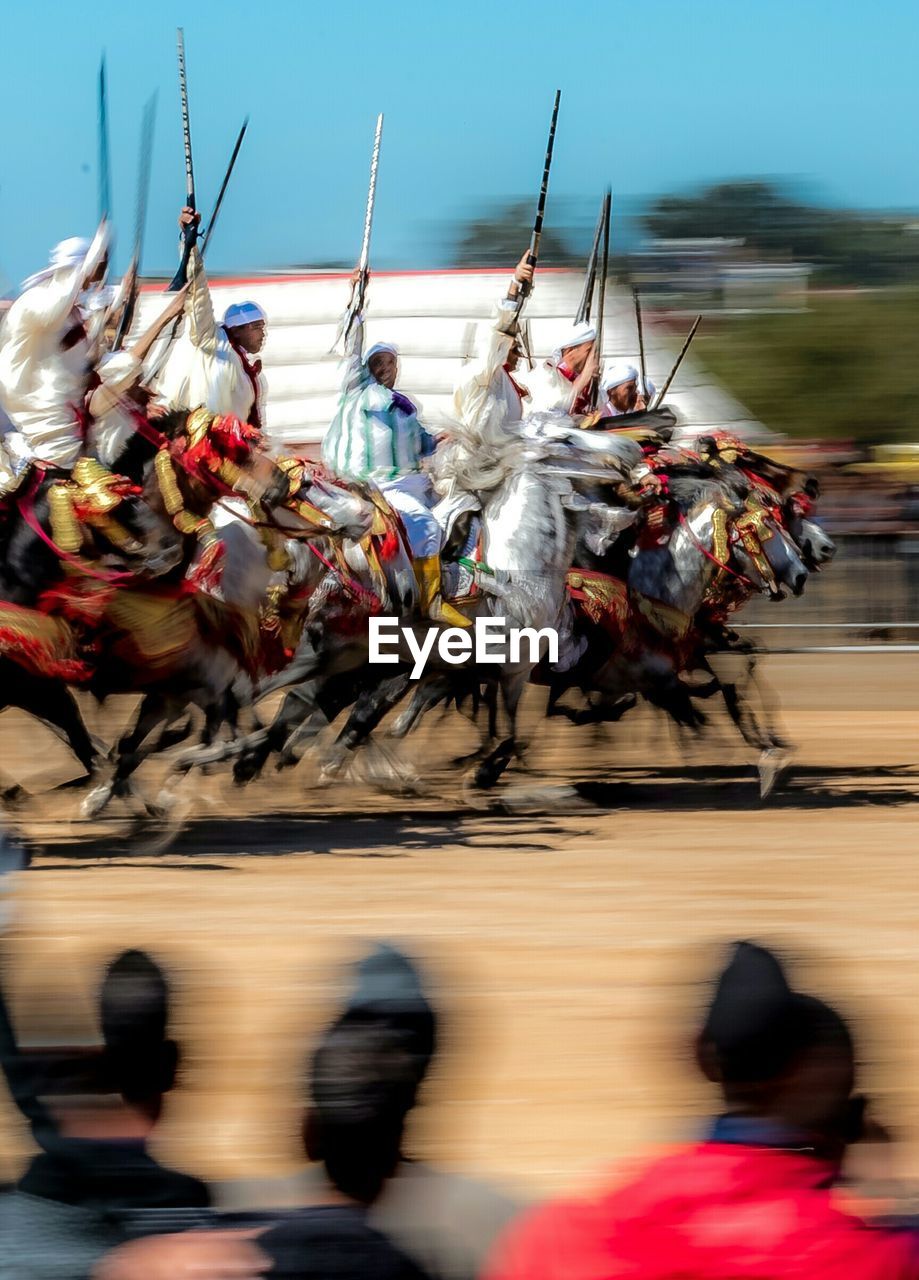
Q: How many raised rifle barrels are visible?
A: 10